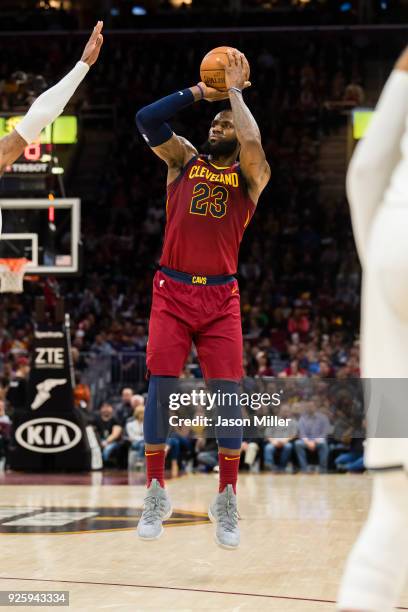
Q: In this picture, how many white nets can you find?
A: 1